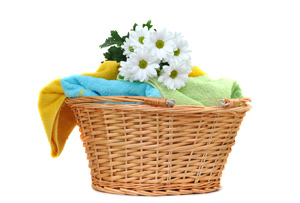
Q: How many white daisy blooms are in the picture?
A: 6